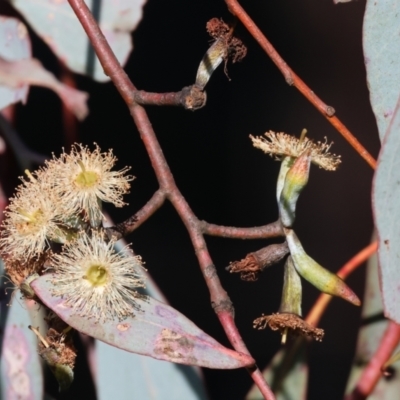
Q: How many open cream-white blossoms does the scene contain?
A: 4